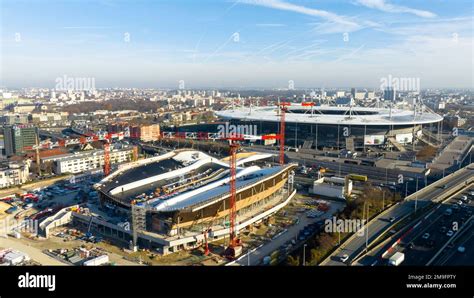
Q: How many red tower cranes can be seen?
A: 3